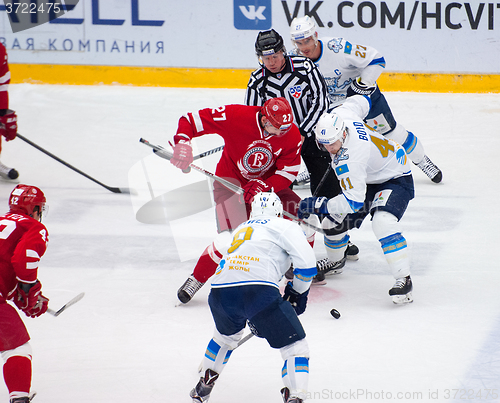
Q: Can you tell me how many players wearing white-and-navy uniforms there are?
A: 3